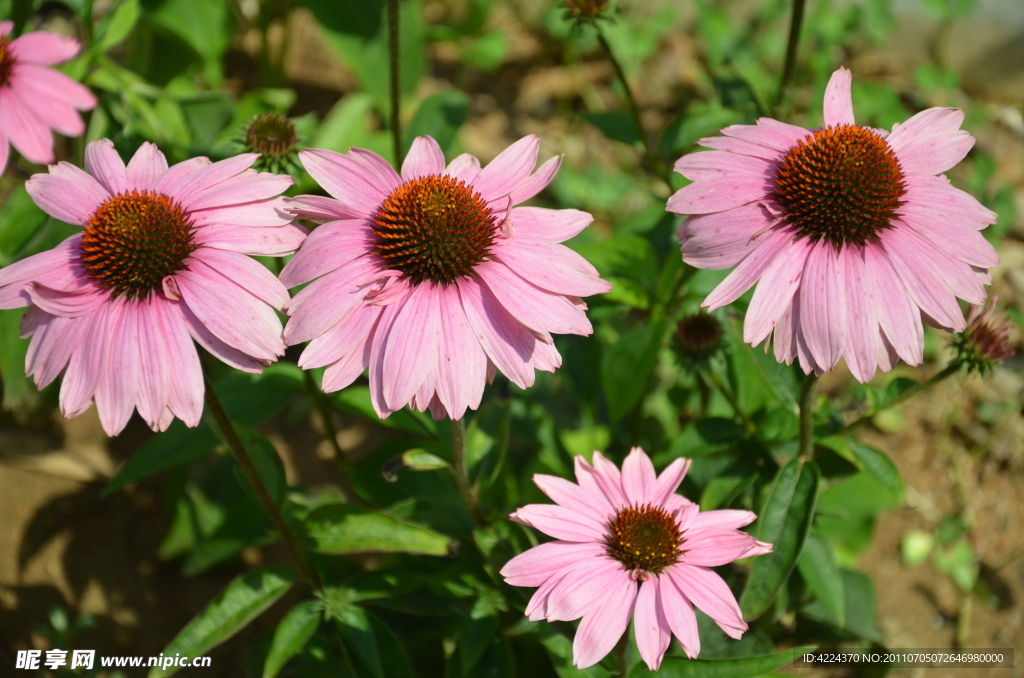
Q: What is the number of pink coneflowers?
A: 5